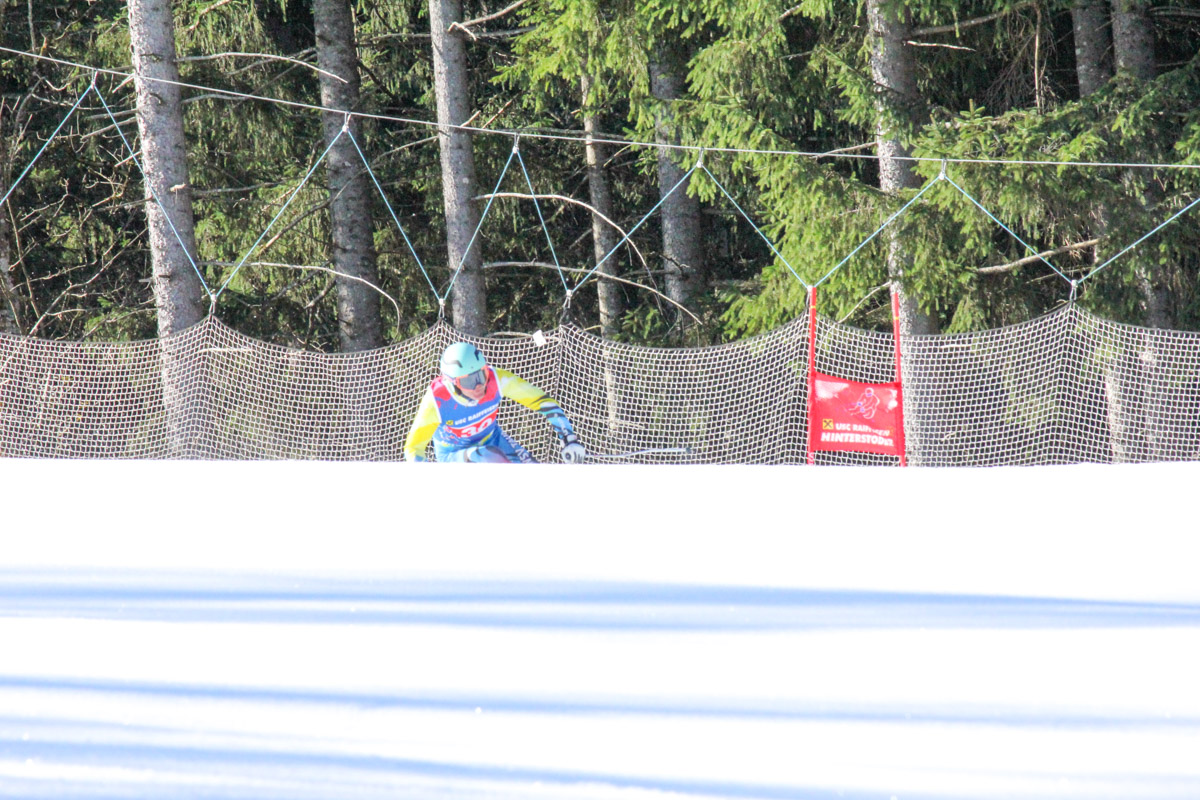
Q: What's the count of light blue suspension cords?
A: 11